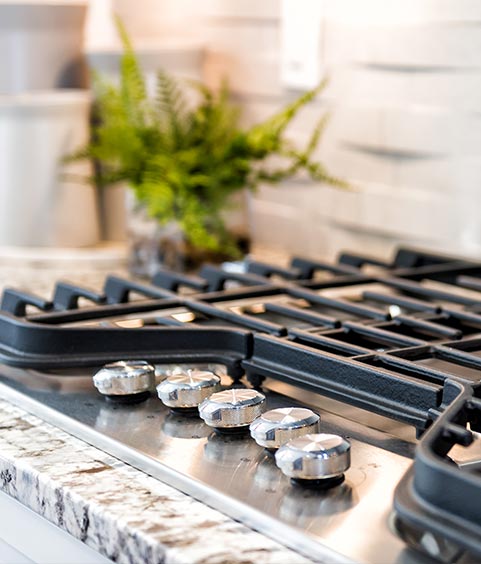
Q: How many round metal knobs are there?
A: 5